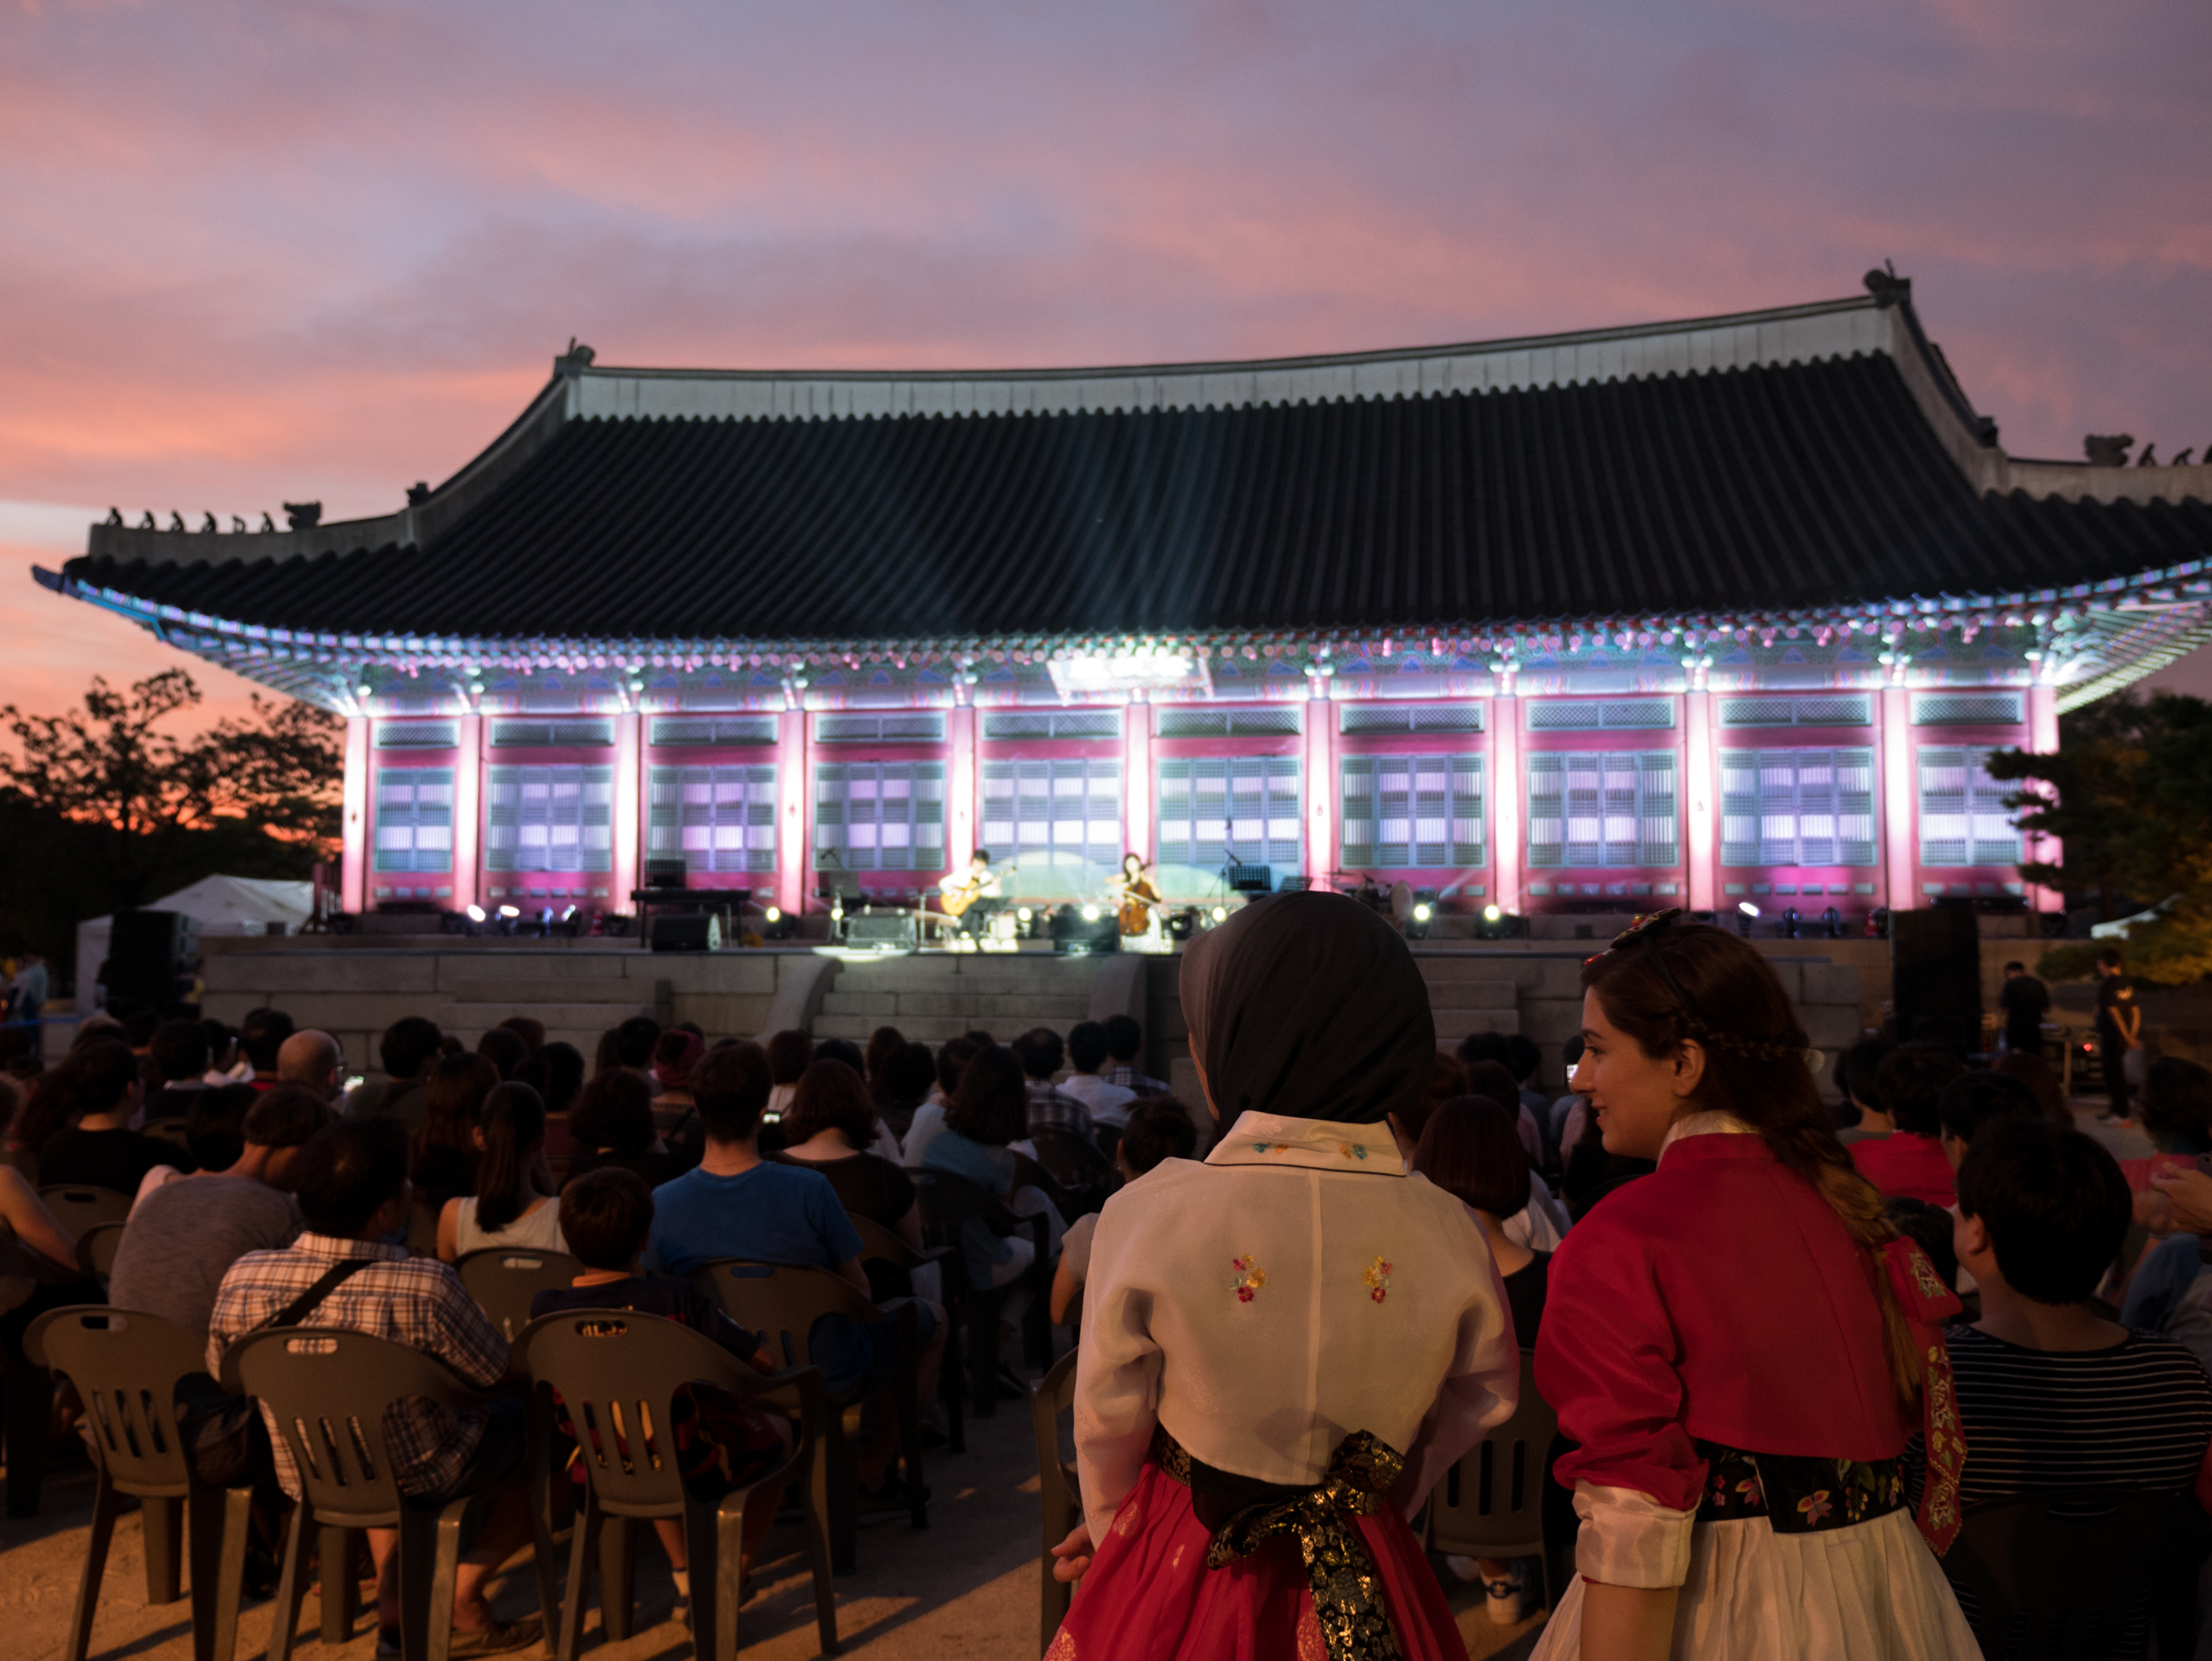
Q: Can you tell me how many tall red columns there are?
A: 11